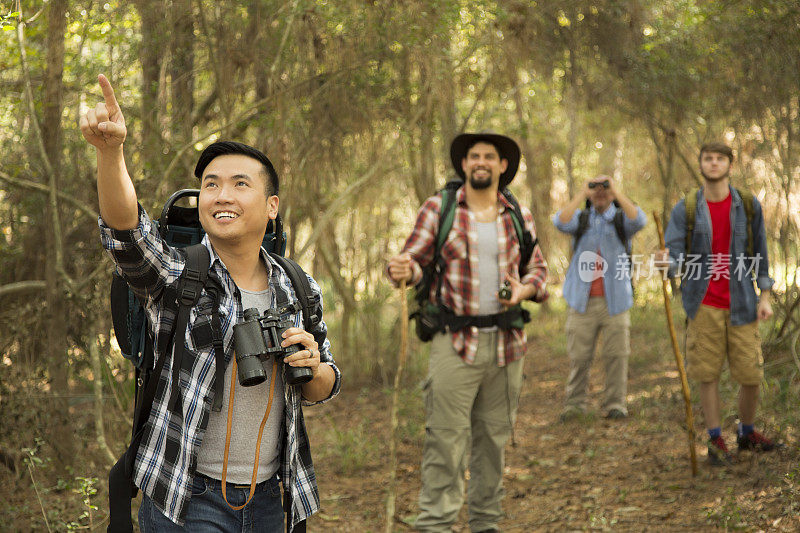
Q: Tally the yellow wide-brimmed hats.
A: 0